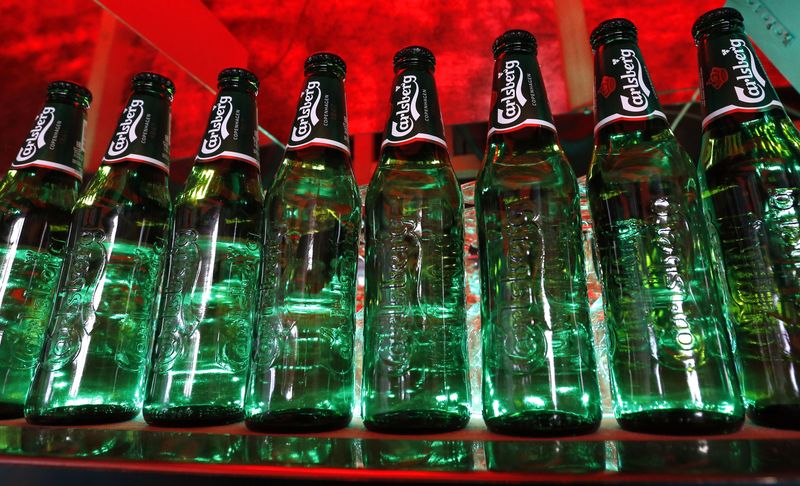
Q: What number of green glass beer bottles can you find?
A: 8